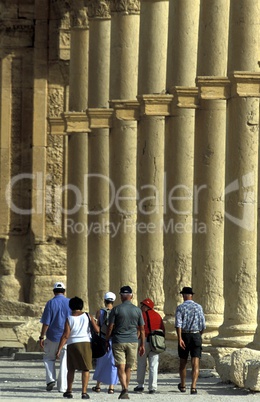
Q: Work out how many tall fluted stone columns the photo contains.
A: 7